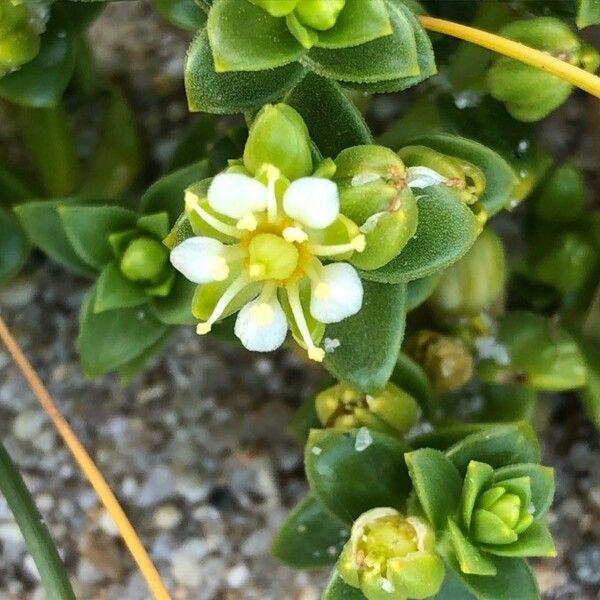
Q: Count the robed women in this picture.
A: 0